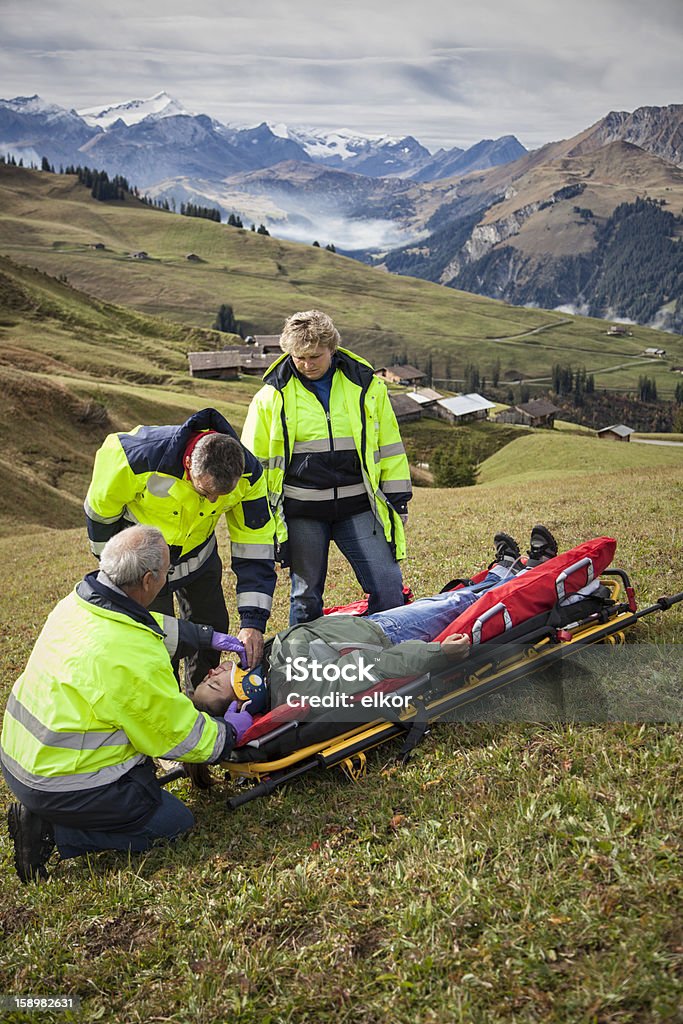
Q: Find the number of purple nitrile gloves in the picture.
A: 2